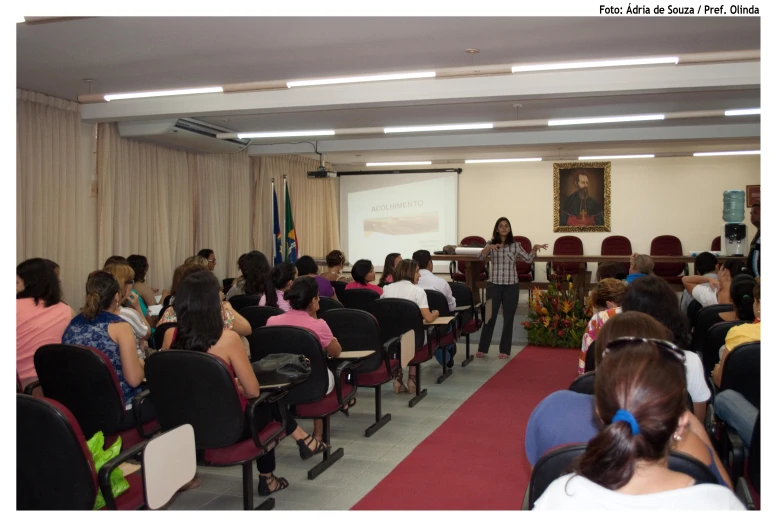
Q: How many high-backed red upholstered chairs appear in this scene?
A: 6